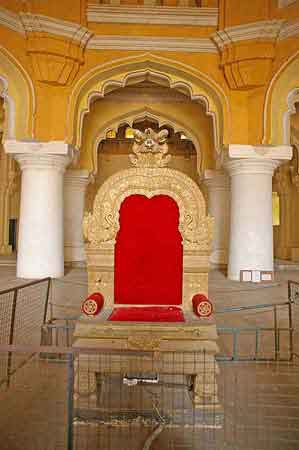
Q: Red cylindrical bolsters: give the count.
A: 2